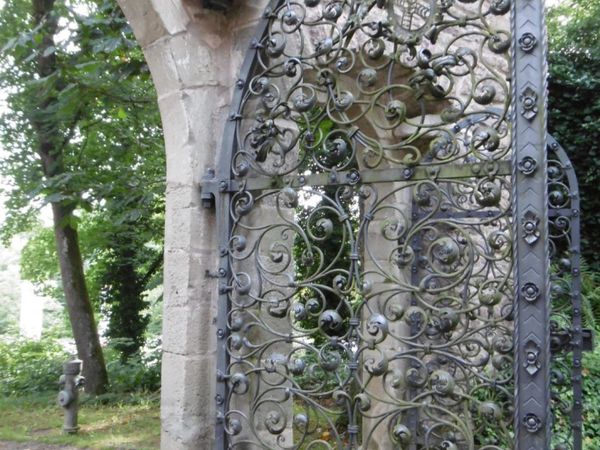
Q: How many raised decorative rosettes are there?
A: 7